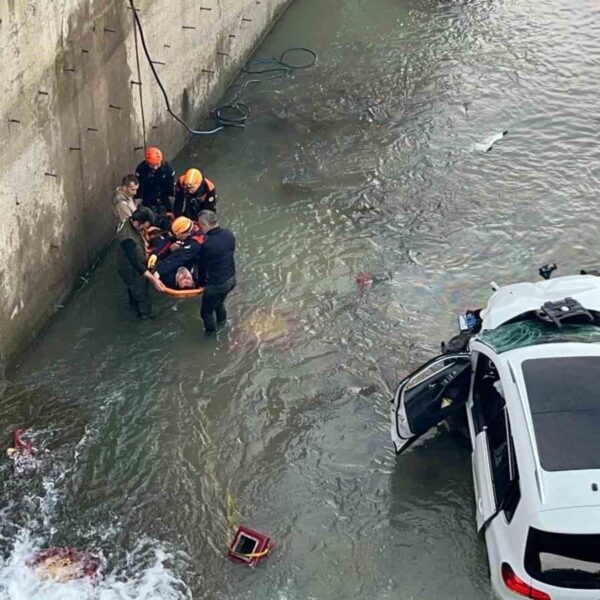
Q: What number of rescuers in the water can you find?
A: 6